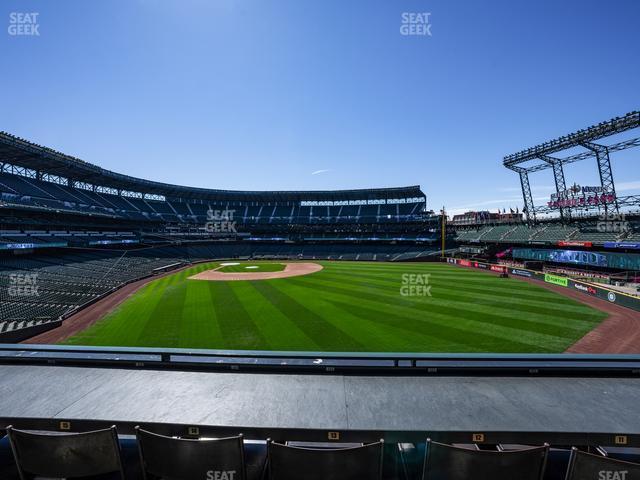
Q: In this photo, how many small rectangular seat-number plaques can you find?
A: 5